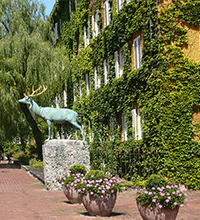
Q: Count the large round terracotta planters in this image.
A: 3